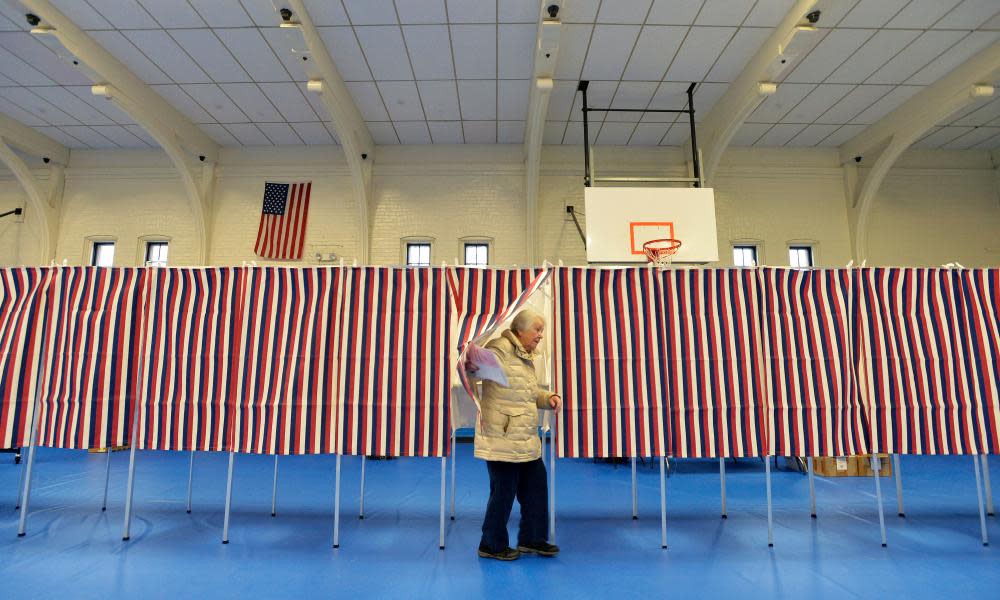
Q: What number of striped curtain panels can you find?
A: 11